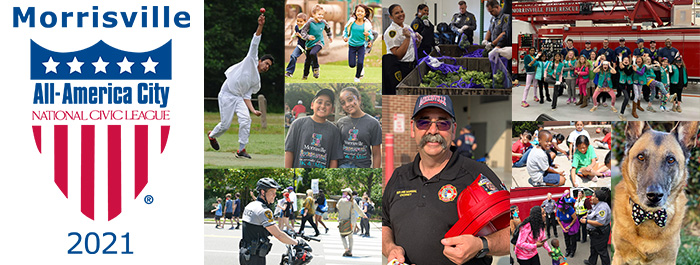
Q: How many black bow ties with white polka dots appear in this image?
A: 1